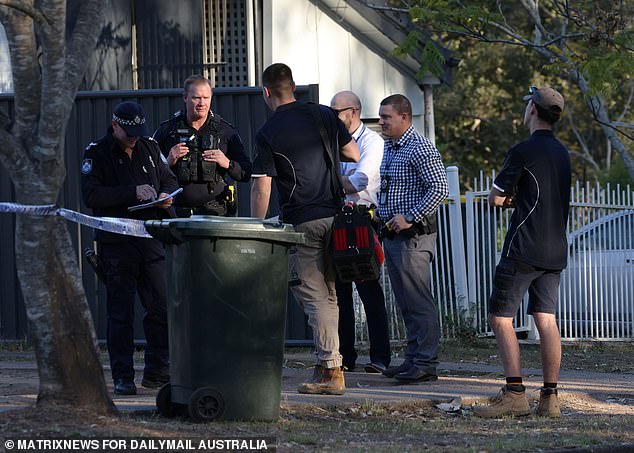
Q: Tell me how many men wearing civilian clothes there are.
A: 4